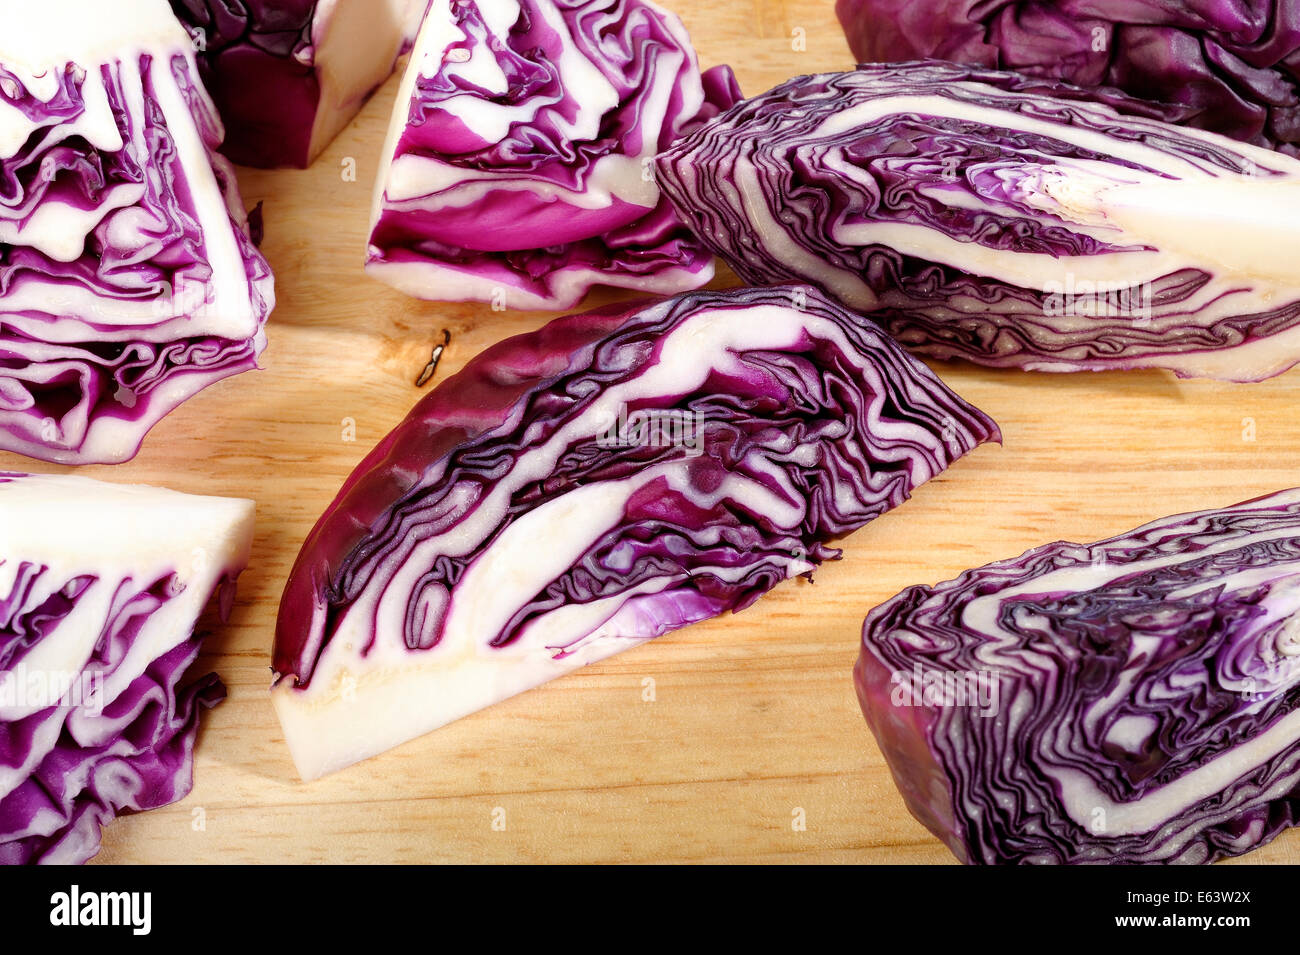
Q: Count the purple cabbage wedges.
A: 8